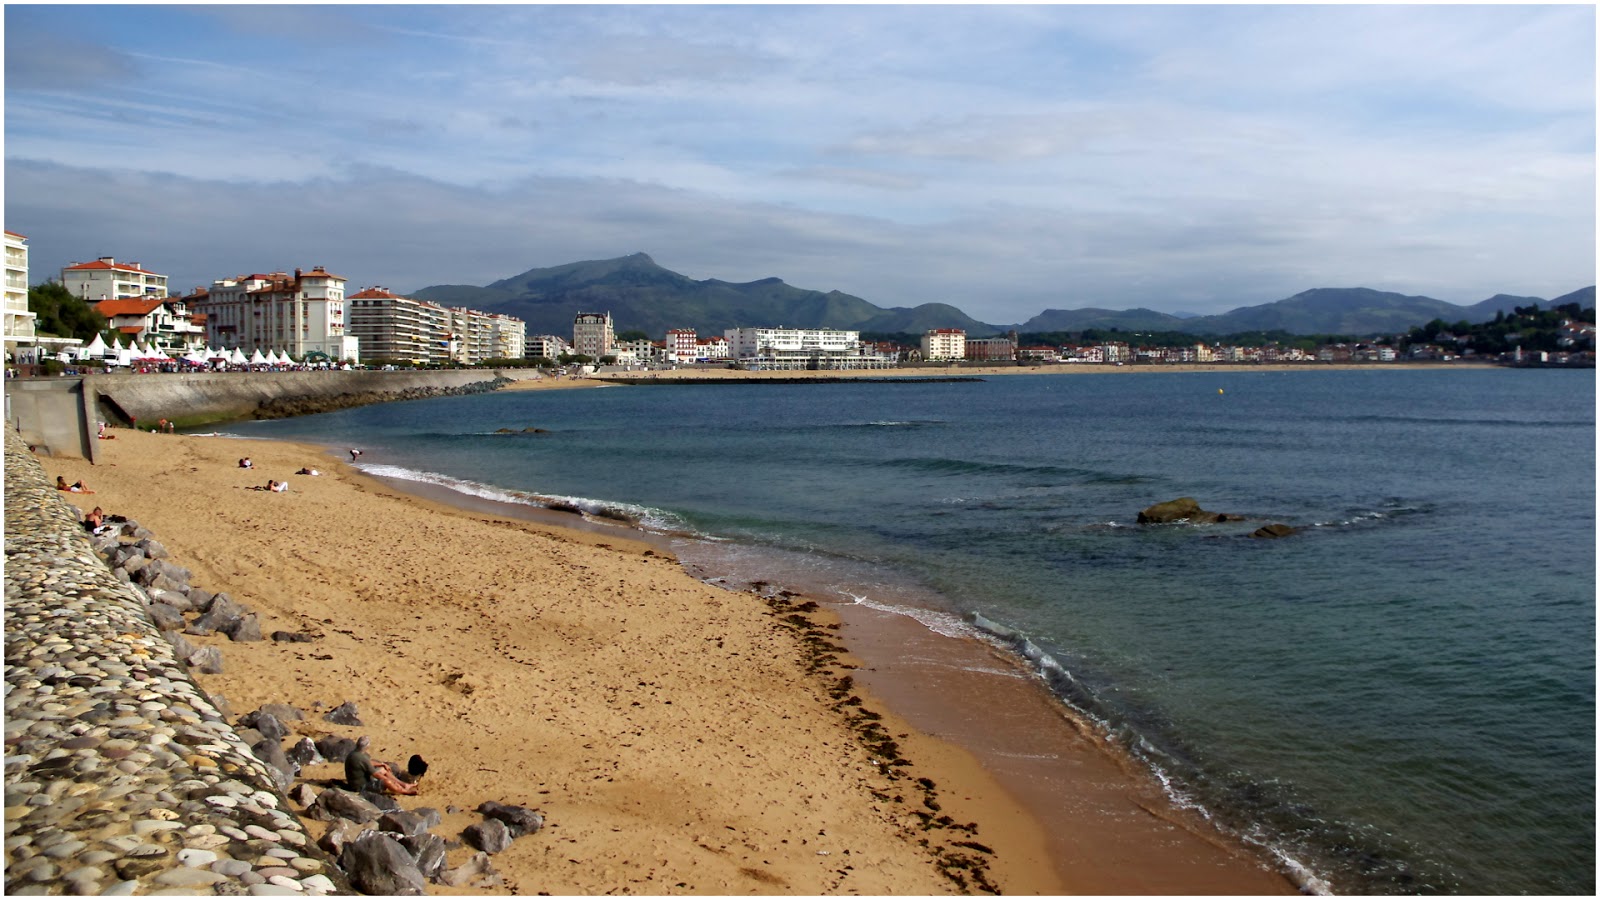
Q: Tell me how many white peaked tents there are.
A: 12